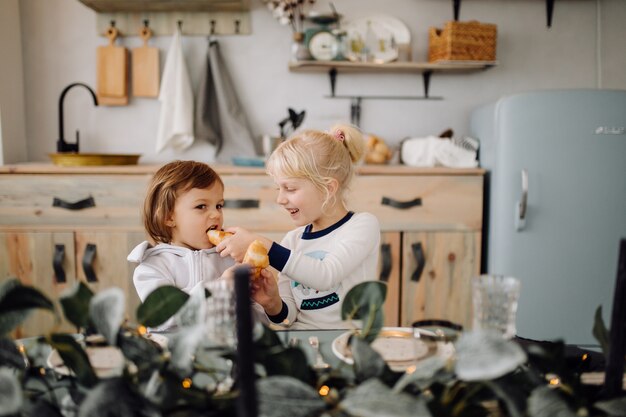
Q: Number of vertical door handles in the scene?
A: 5